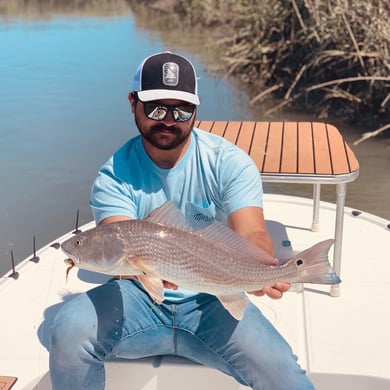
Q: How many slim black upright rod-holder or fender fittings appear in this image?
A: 3